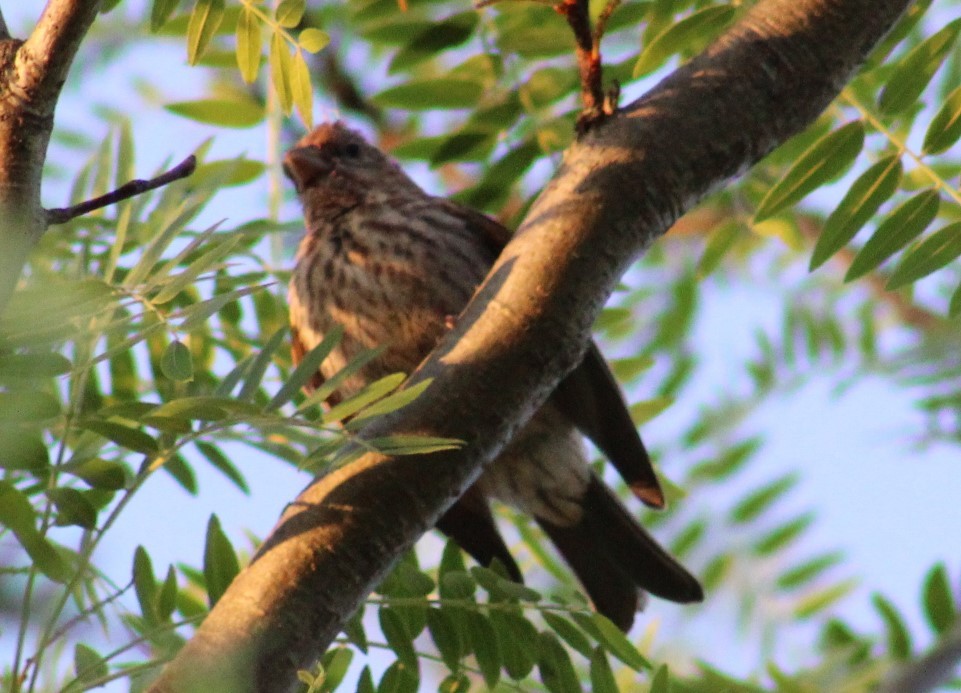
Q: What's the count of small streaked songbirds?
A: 1